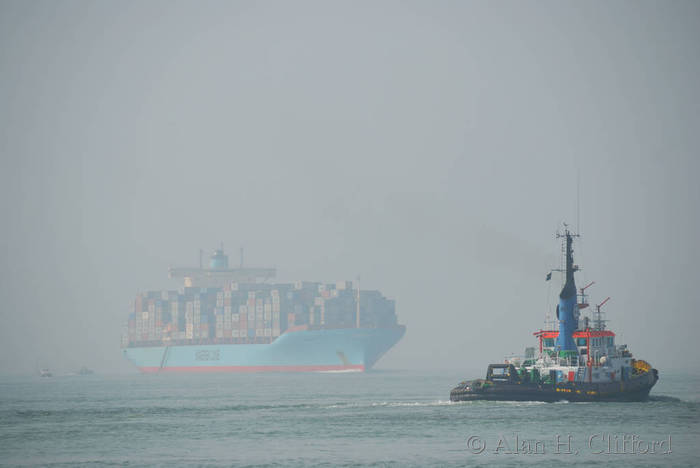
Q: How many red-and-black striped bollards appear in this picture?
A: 0